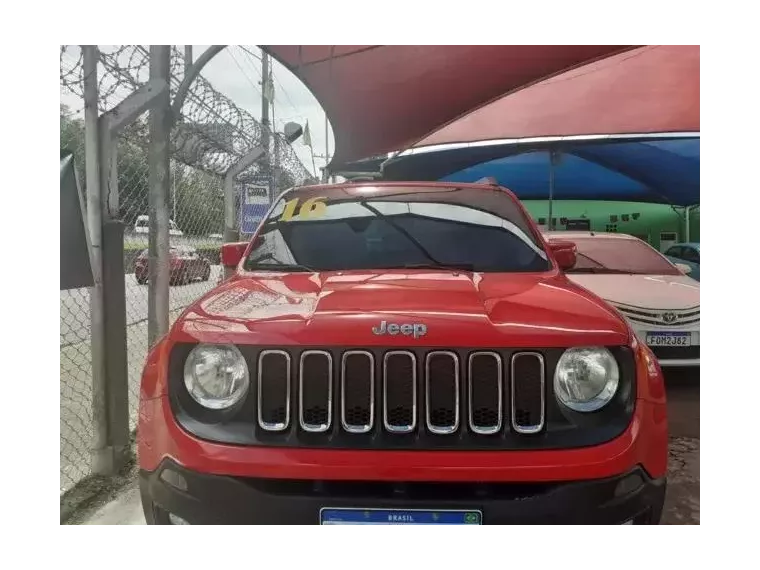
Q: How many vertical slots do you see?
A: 7